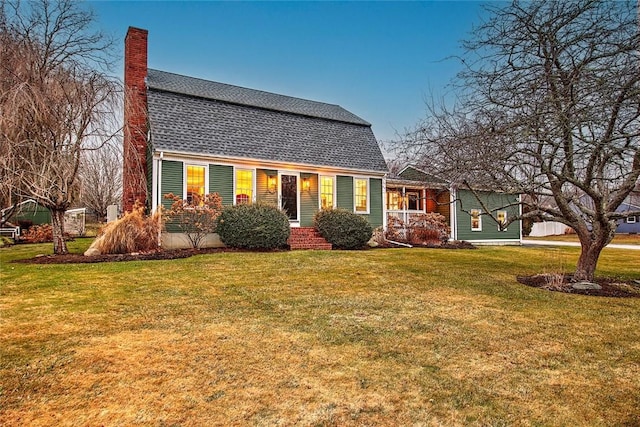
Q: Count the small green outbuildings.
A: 1